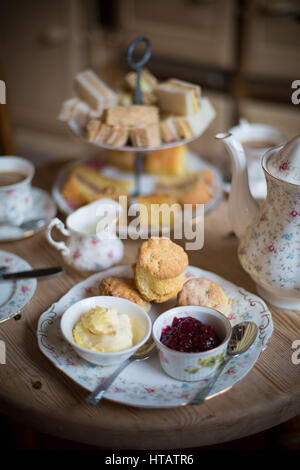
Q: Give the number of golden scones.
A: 3